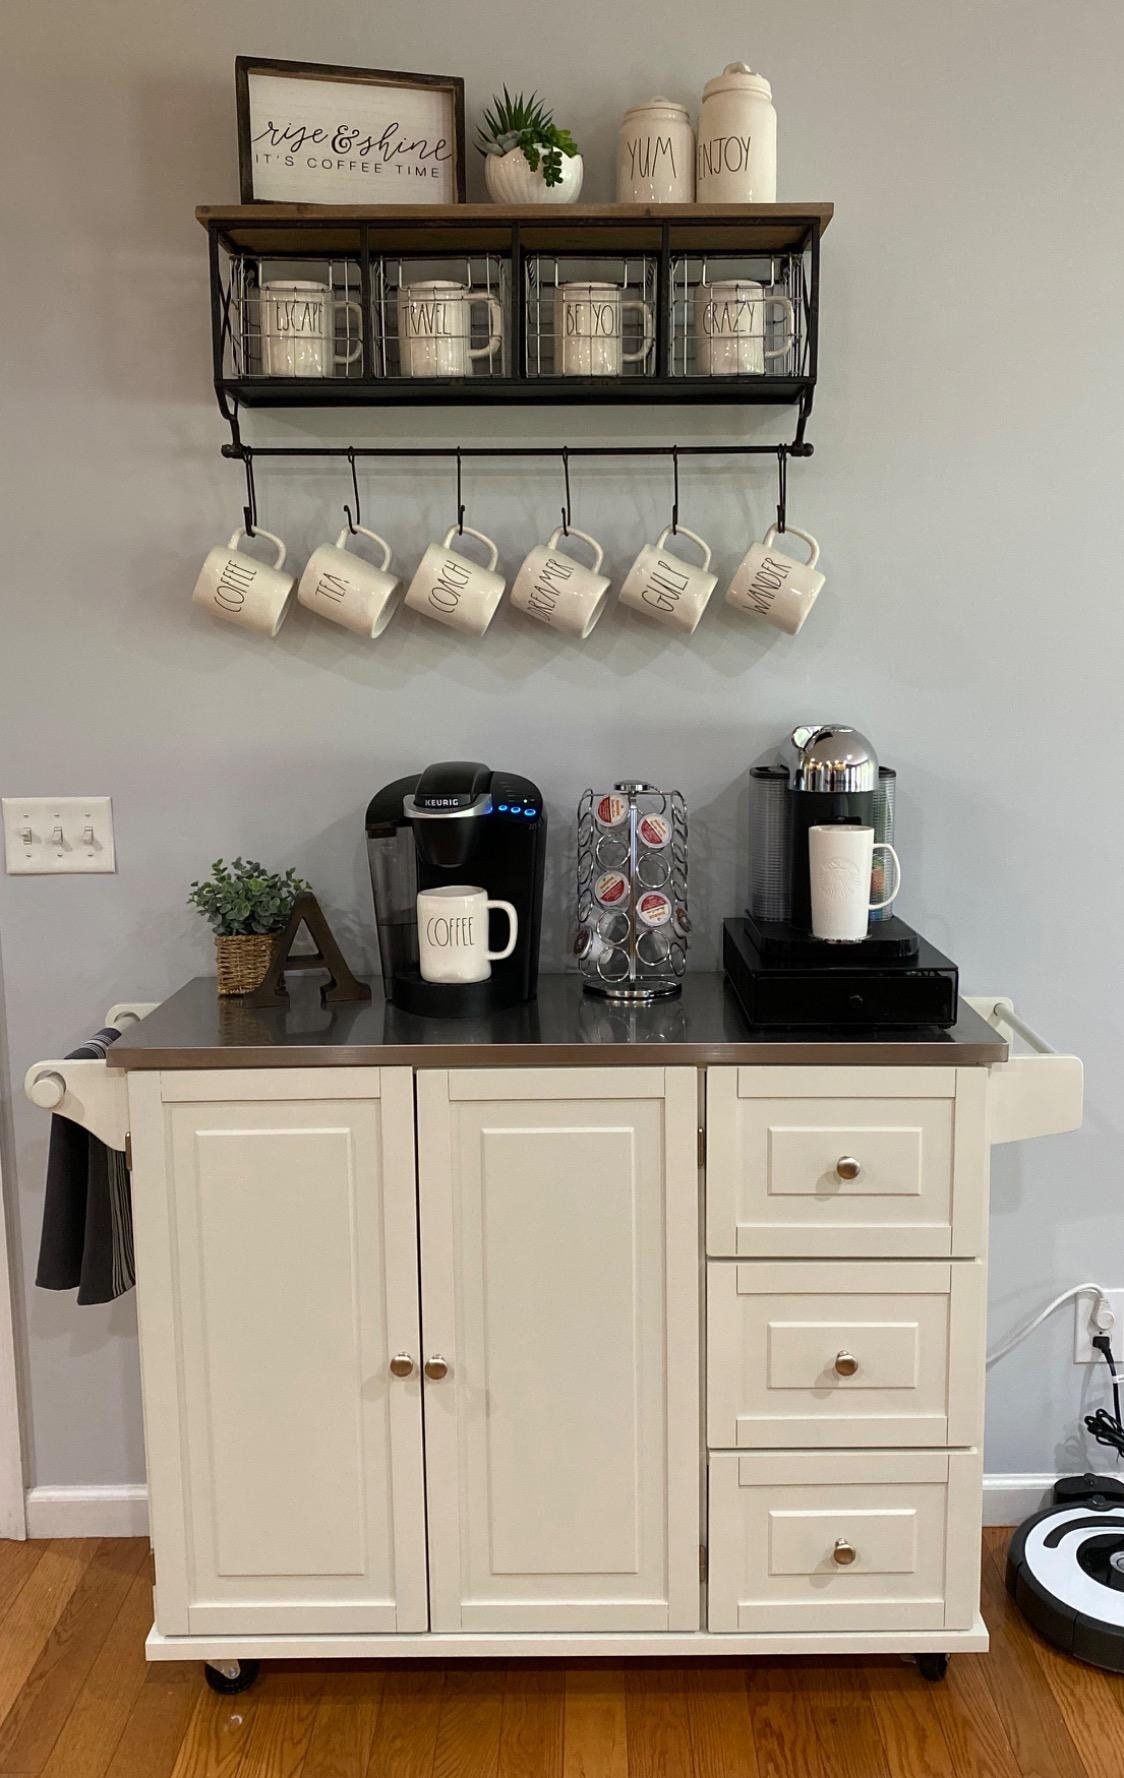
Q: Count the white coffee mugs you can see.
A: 12